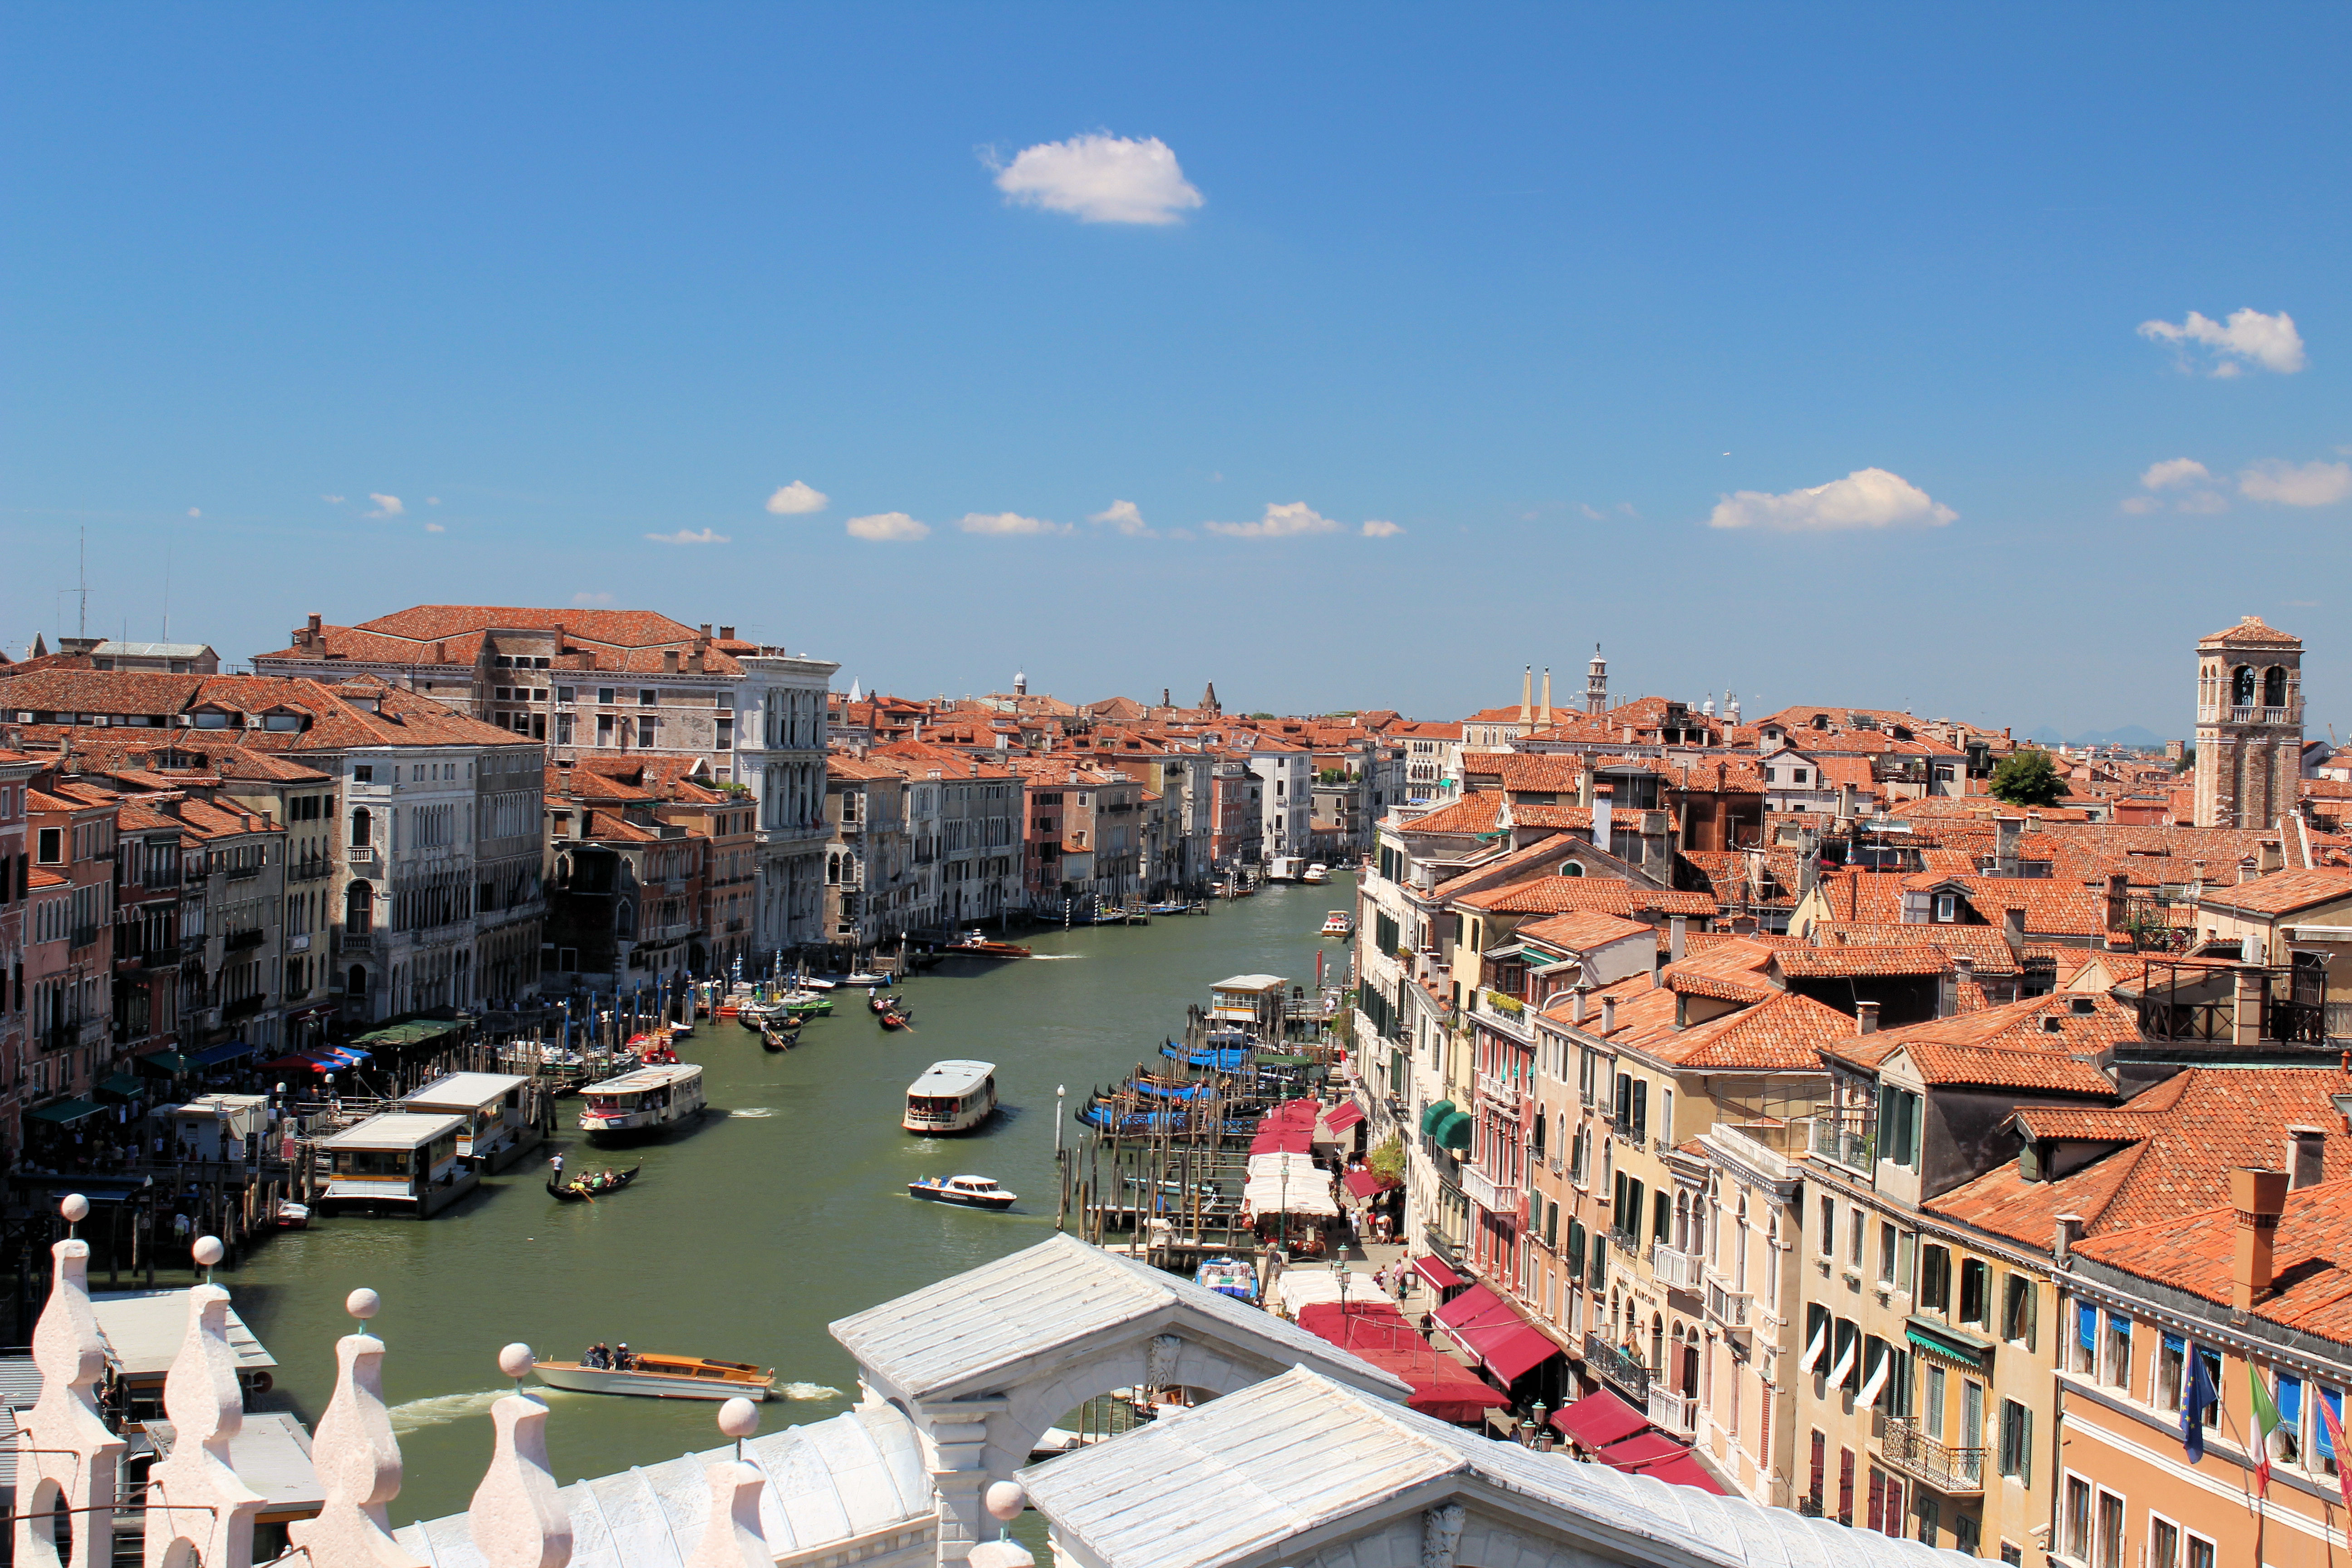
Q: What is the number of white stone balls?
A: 6